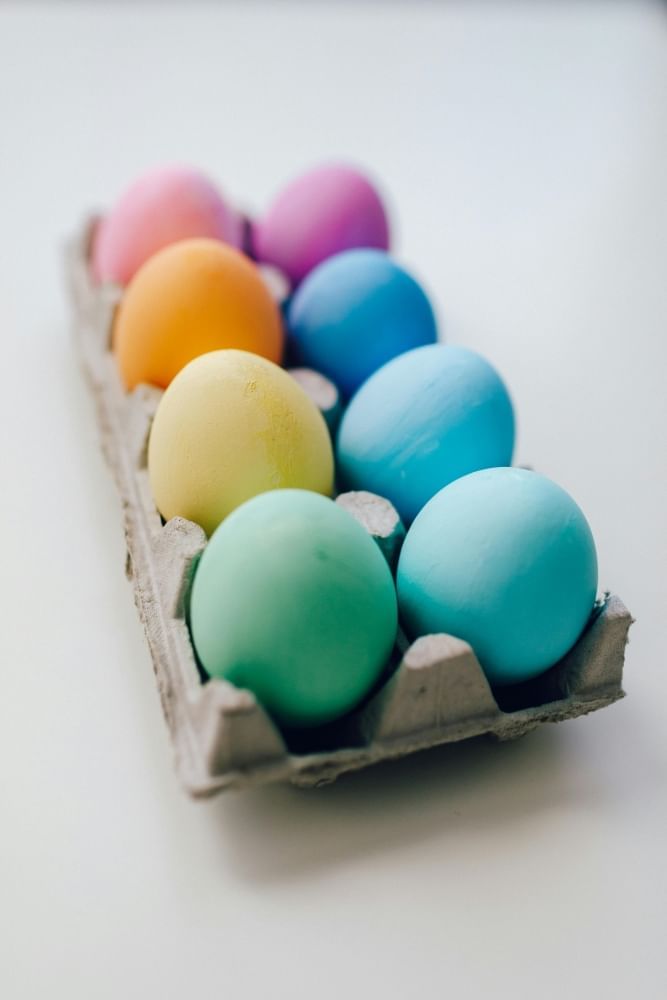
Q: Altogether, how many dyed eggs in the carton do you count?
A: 8